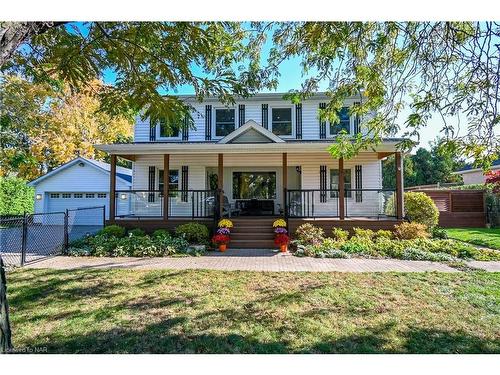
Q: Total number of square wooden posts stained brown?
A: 6